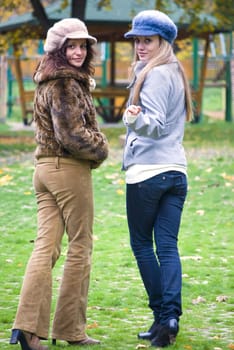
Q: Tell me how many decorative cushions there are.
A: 0